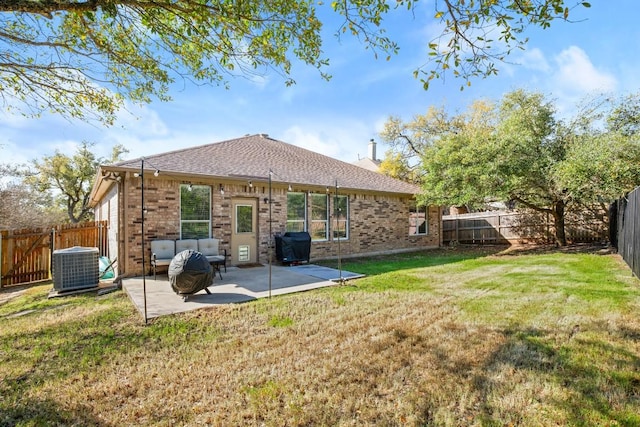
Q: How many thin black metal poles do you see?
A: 3